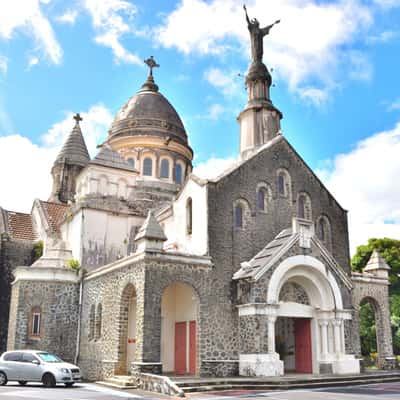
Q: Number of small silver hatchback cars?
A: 1